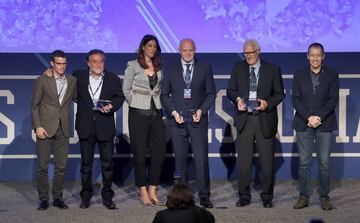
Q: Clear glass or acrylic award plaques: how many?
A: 3